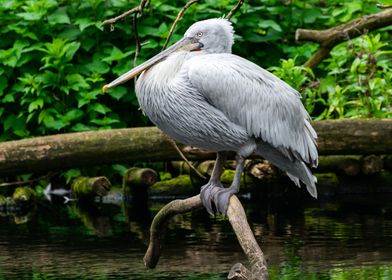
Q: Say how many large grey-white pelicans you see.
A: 1